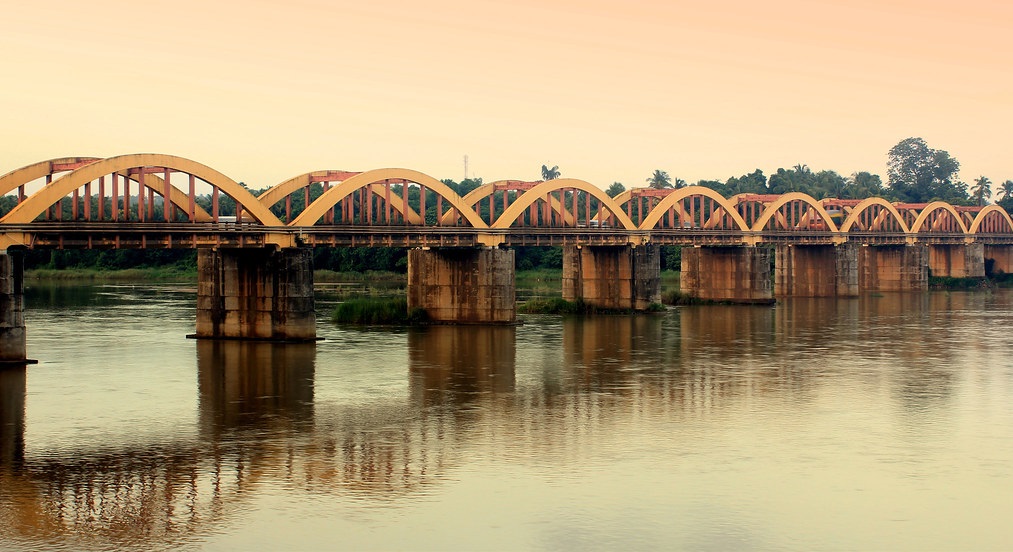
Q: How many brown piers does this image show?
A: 9